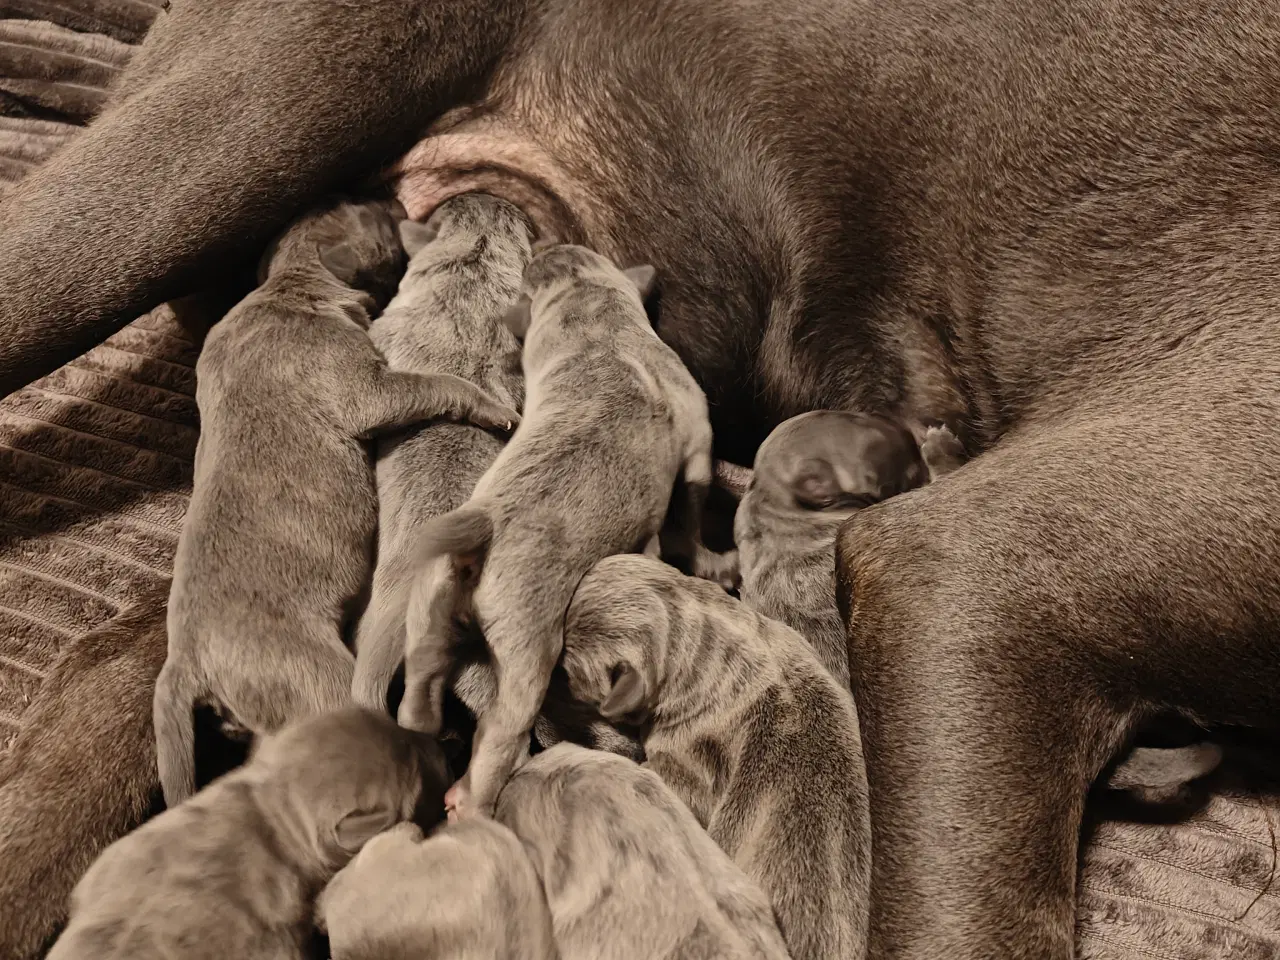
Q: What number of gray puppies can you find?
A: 8